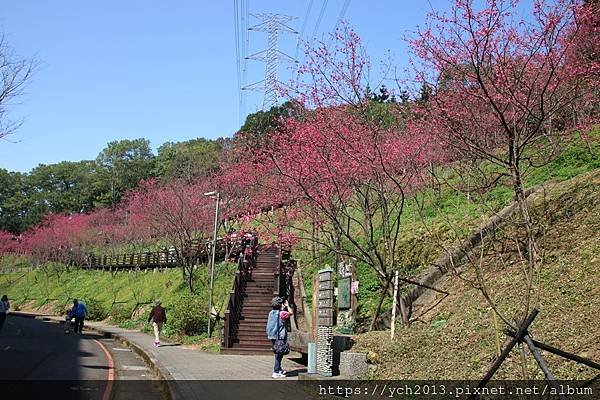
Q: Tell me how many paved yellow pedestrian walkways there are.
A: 0